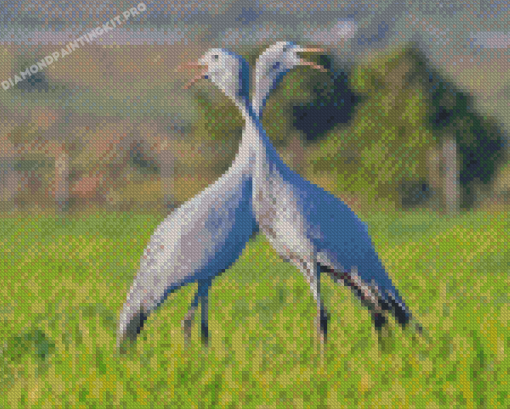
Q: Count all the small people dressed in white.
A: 0